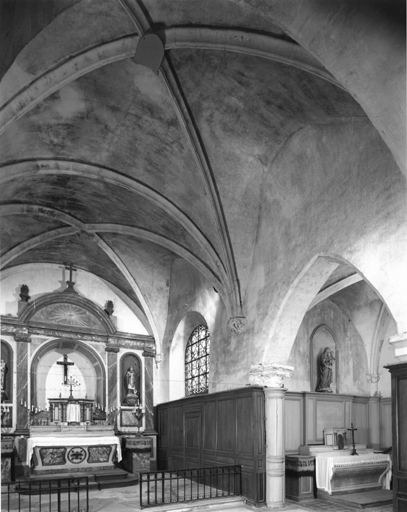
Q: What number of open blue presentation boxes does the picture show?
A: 0